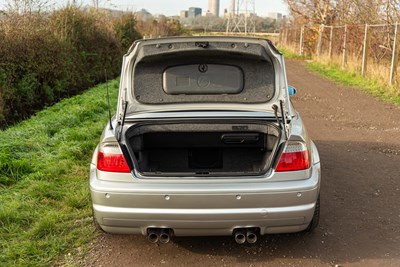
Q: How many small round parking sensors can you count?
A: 4